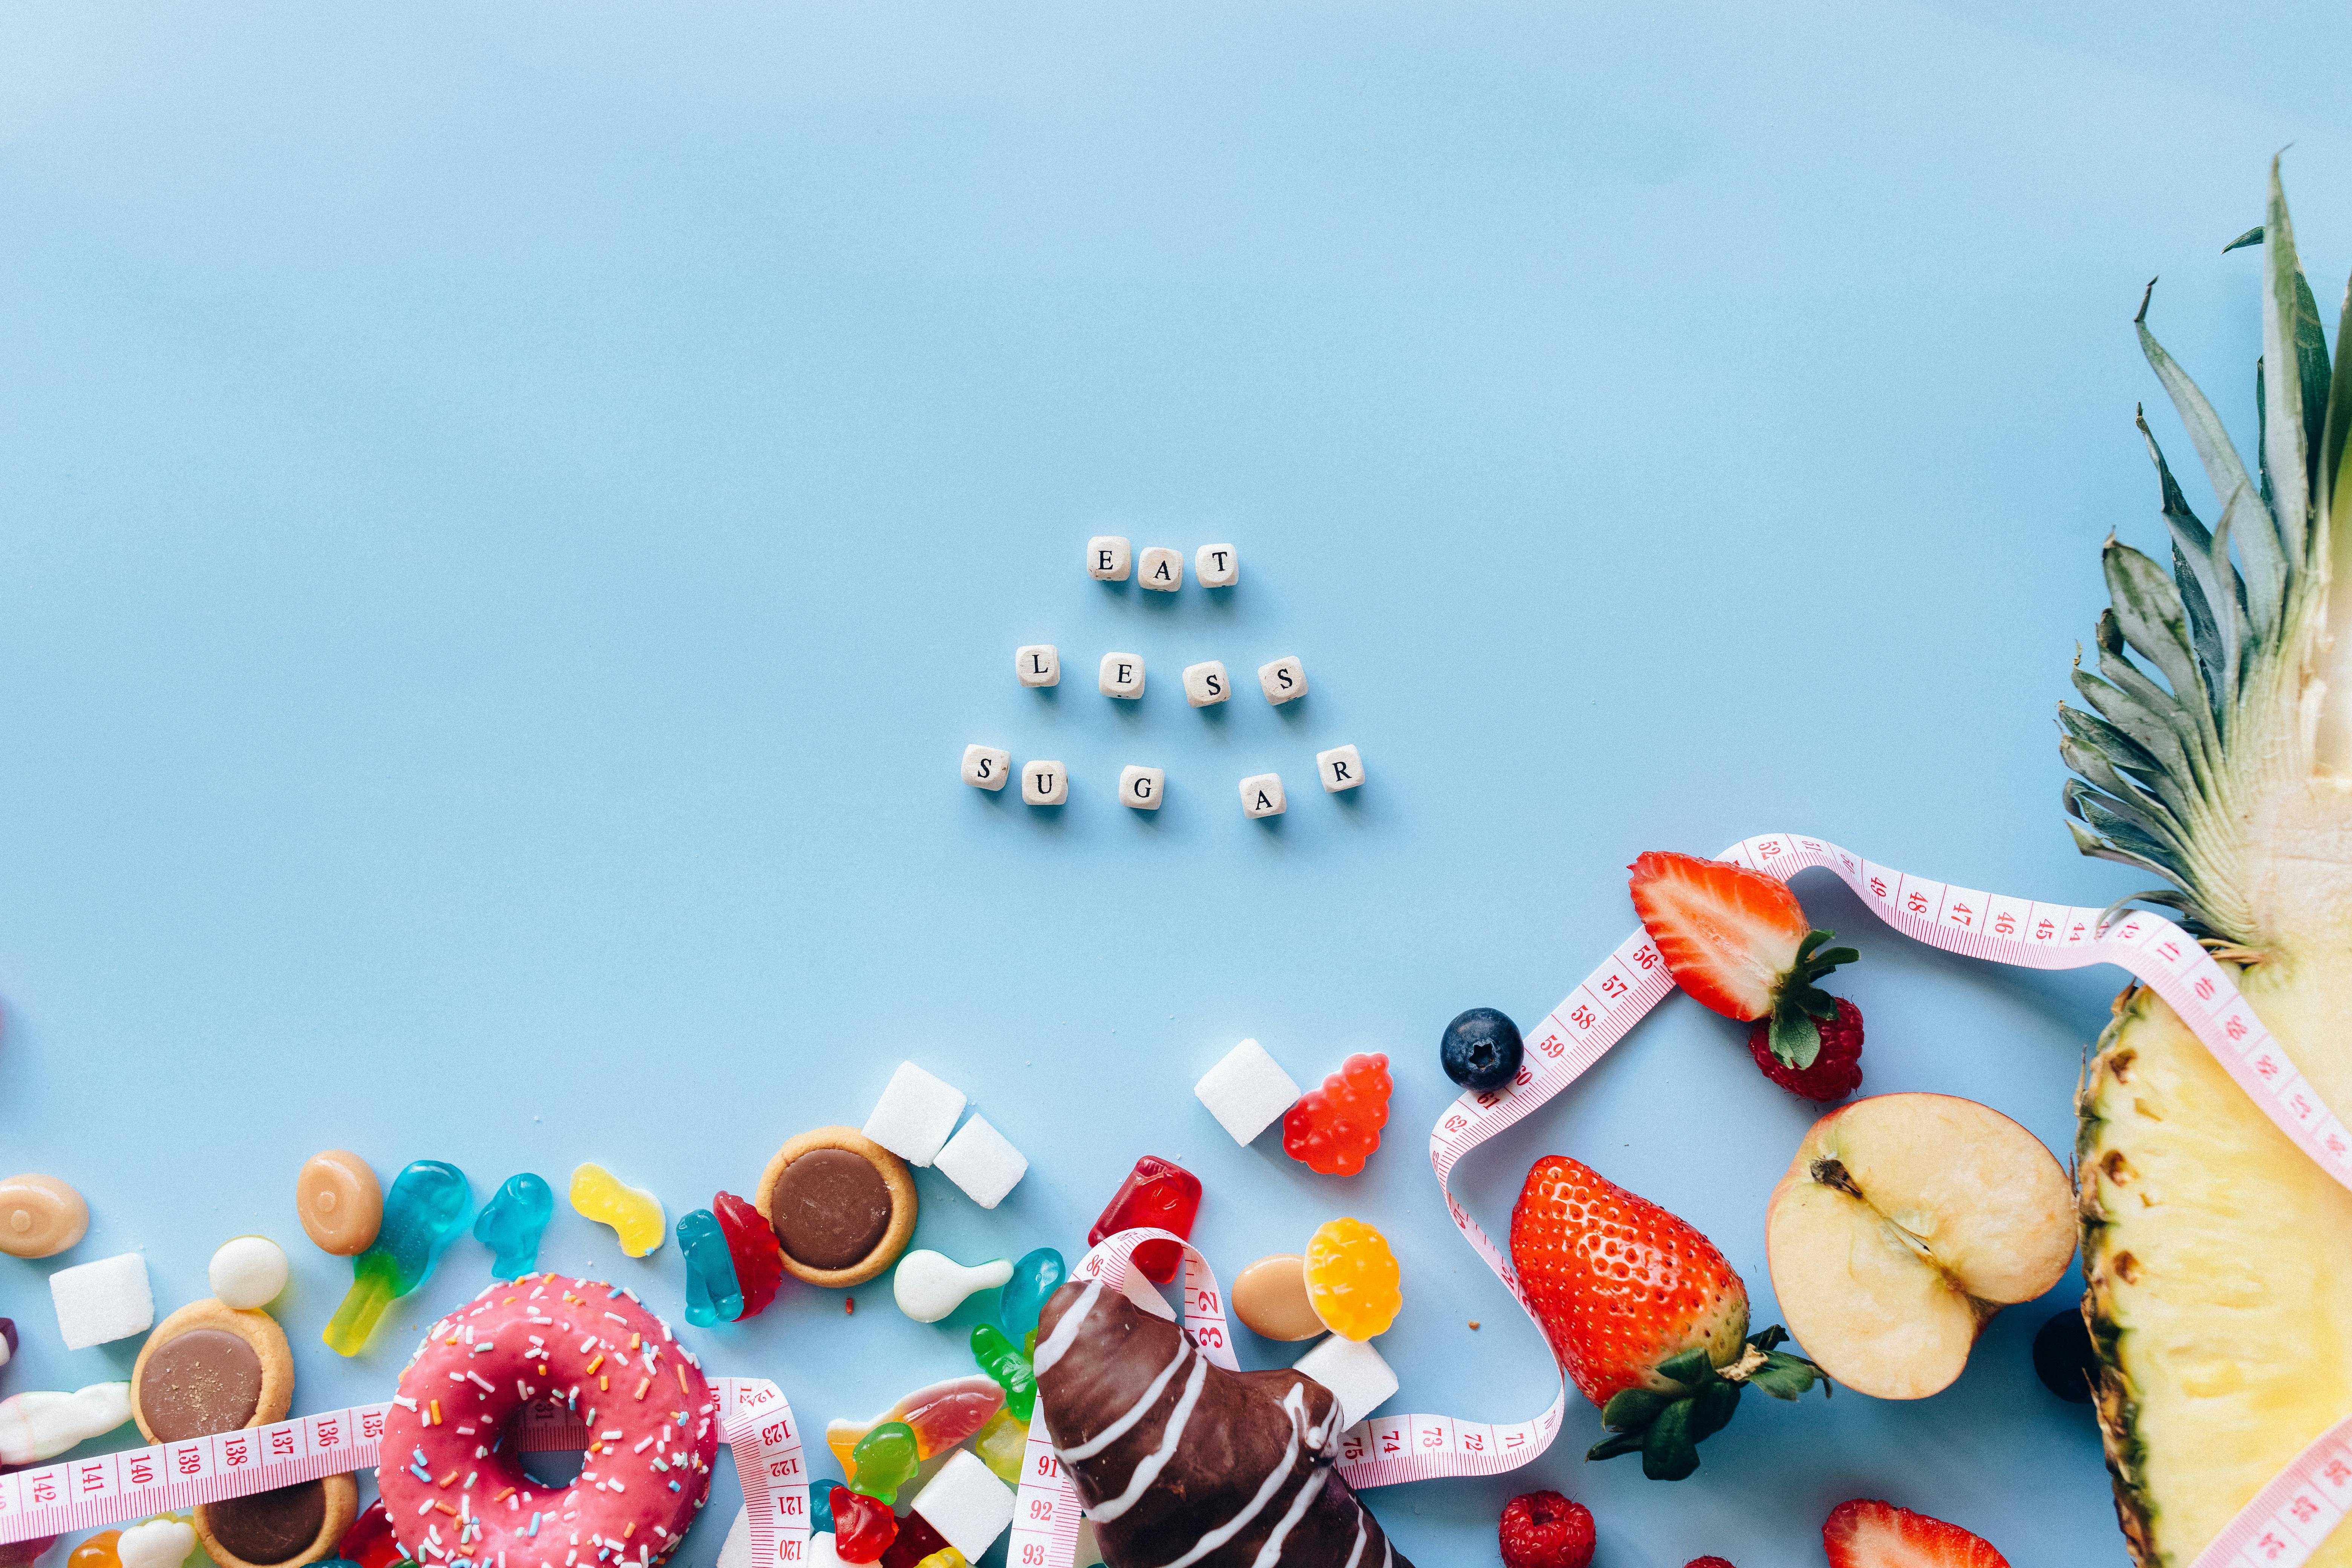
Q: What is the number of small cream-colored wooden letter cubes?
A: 12